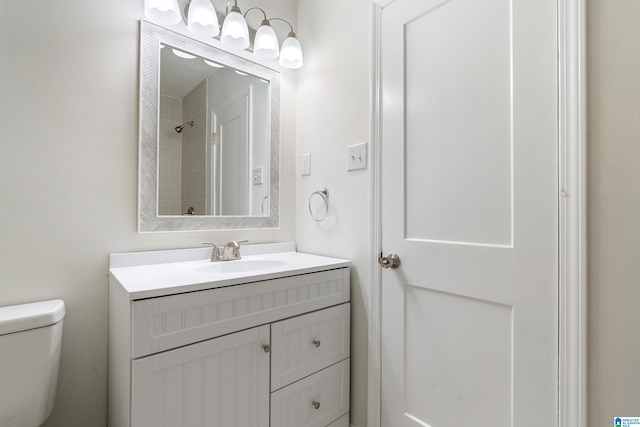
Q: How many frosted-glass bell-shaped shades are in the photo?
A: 5